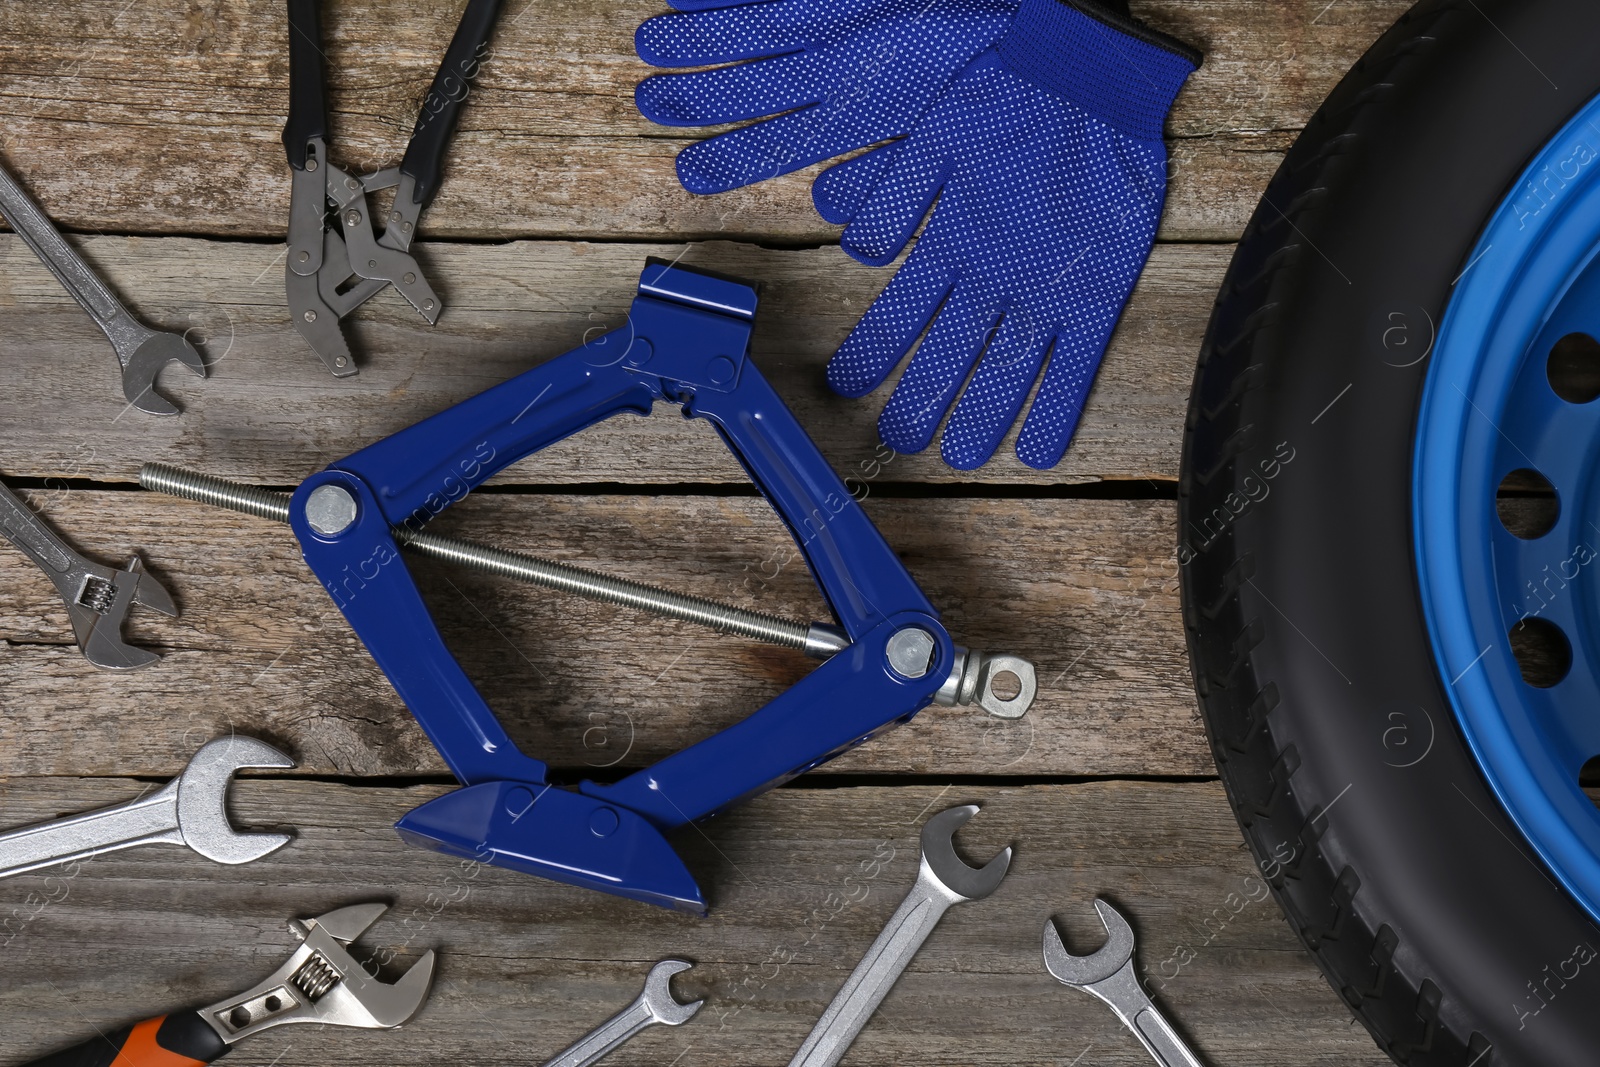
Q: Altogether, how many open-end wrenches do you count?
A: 5